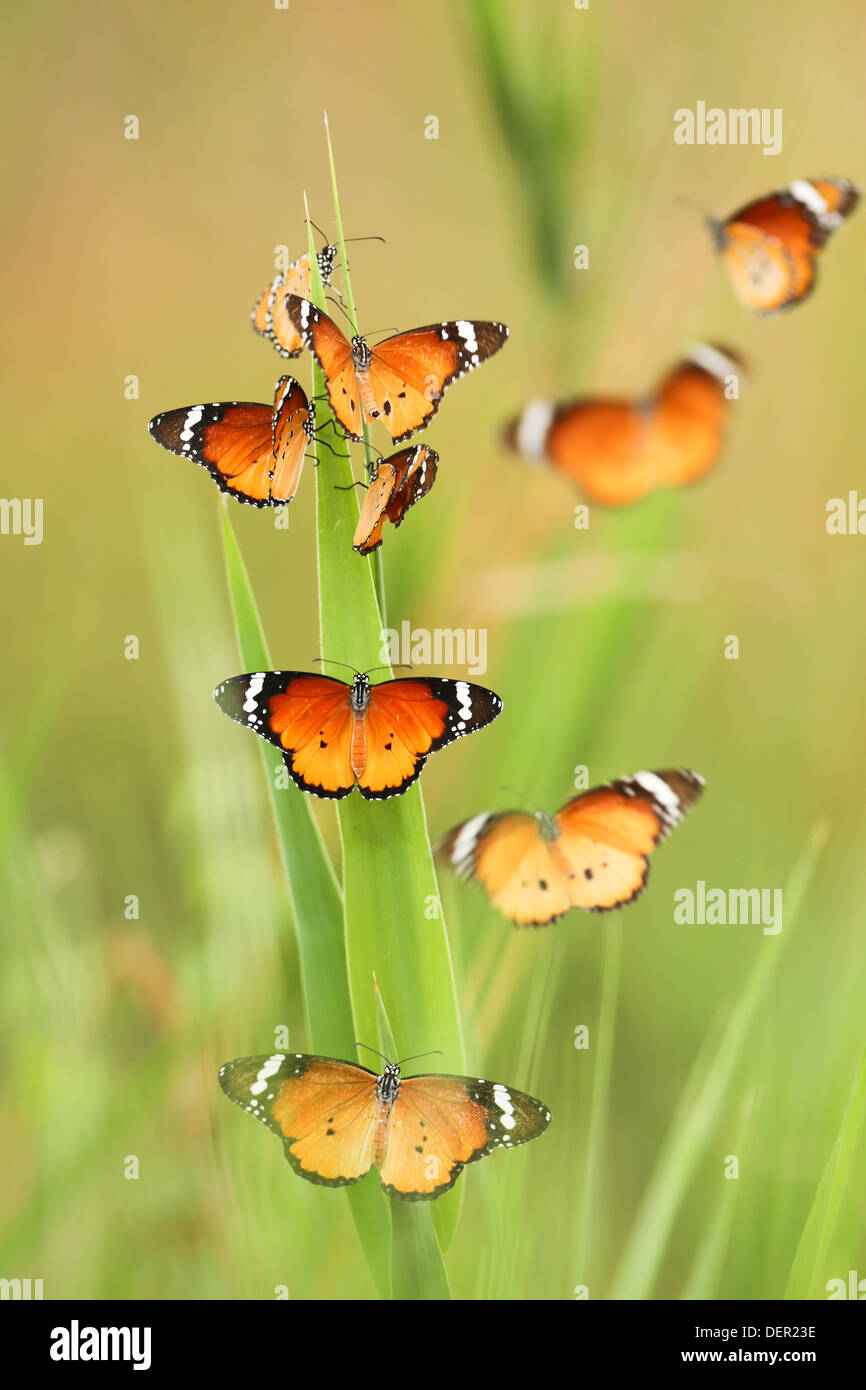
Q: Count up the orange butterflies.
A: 9